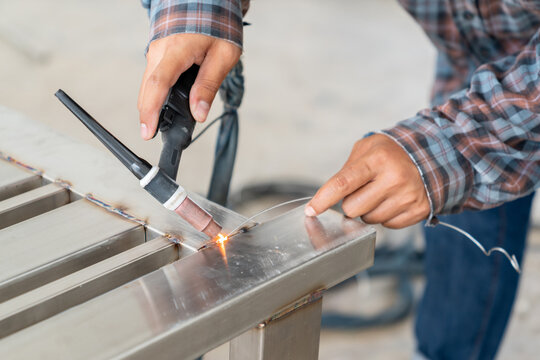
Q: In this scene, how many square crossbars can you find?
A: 2